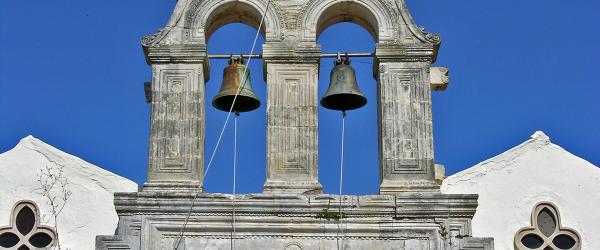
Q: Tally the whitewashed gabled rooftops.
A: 2